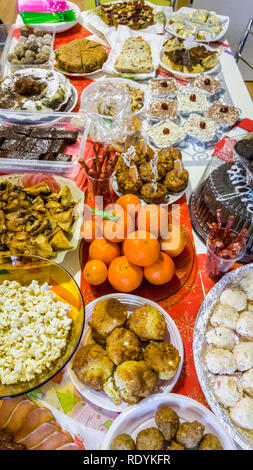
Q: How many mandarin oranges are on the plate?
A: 10